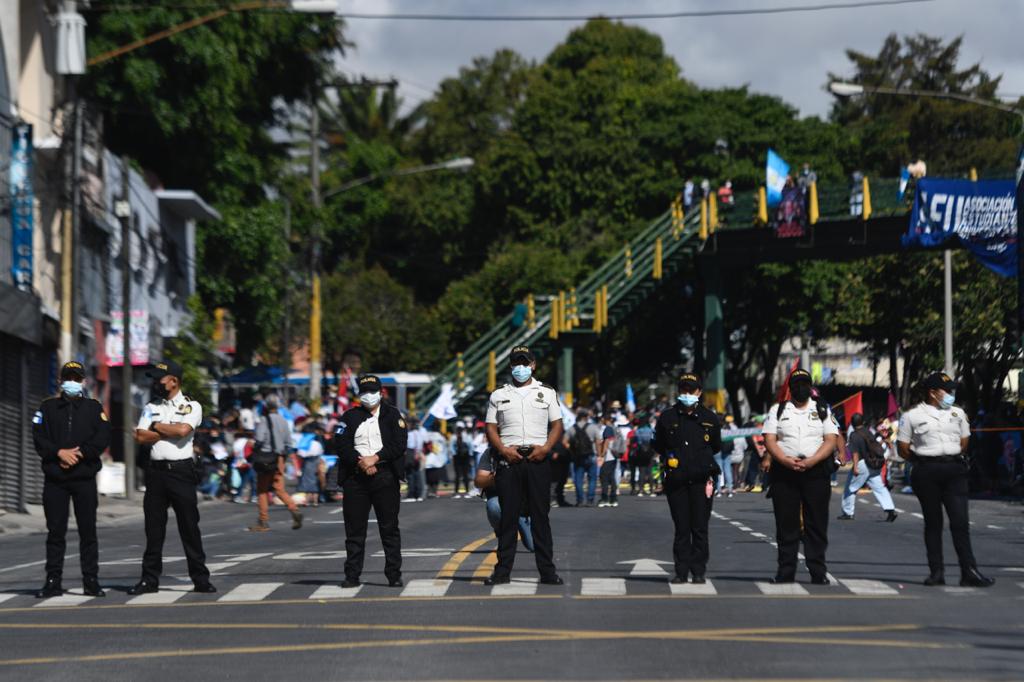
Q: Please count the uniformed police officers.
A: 7